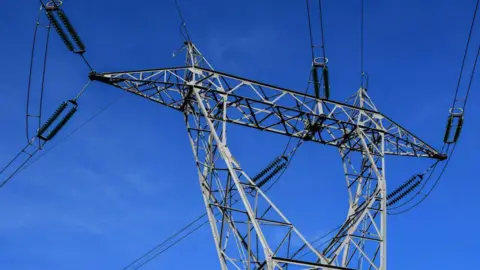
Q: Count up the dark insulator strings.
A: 12